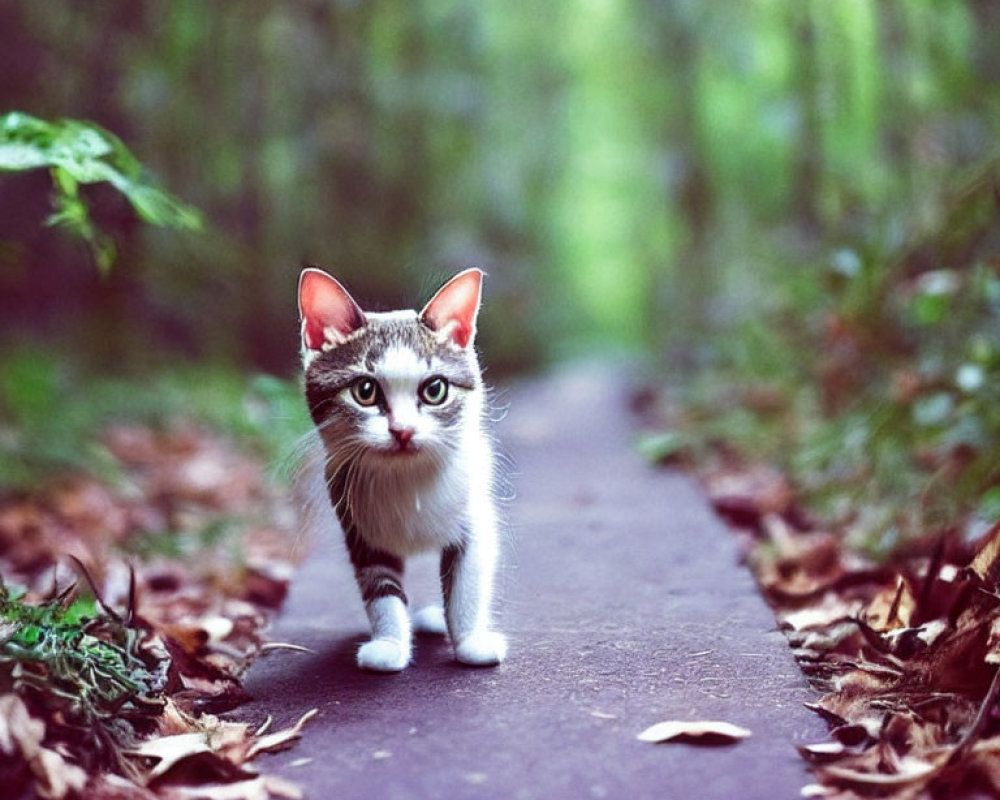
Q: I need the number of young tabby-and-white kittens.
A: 1